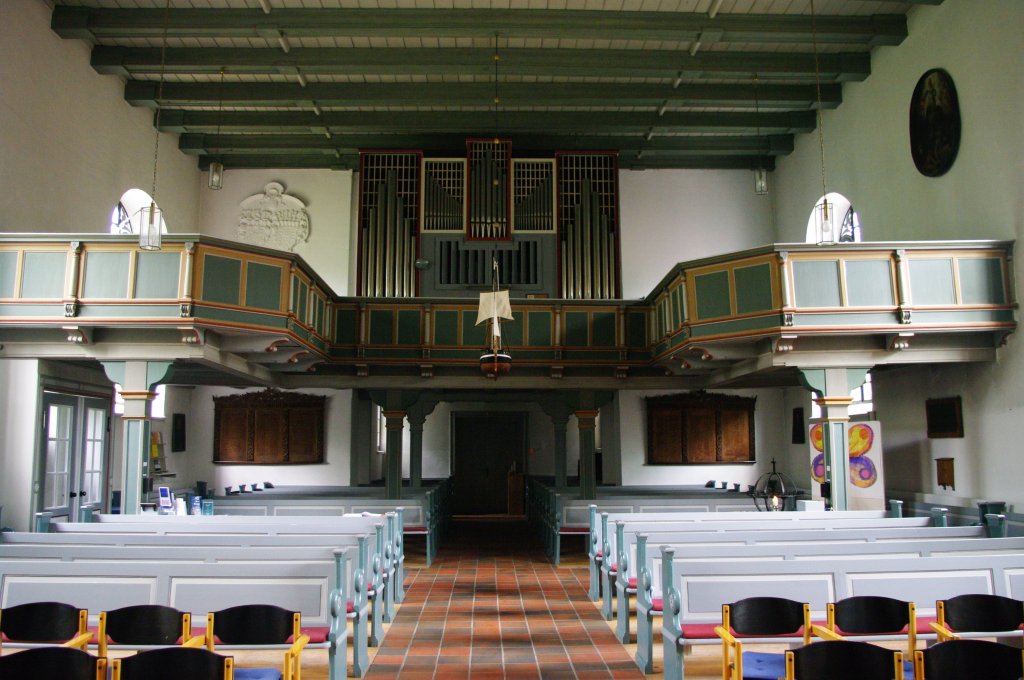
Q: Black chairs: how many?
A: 10